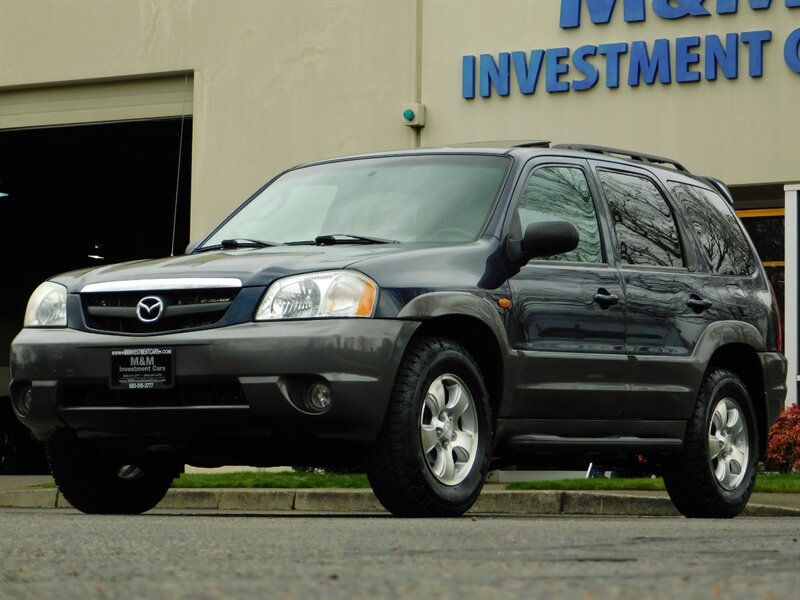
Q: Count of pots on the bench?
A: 0